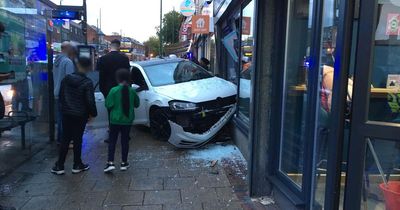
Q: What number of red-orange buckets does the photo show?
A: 1